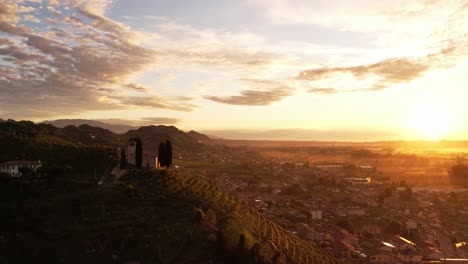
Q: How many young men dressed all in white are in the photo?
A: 0